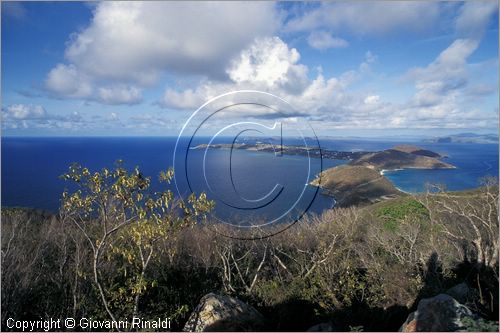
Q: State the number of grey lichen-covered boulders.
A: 2